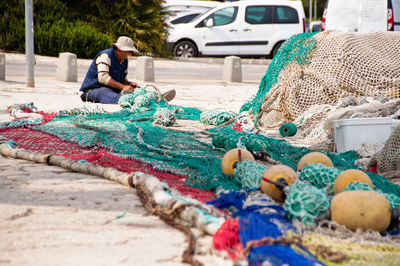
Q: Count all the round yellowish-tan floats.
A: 5